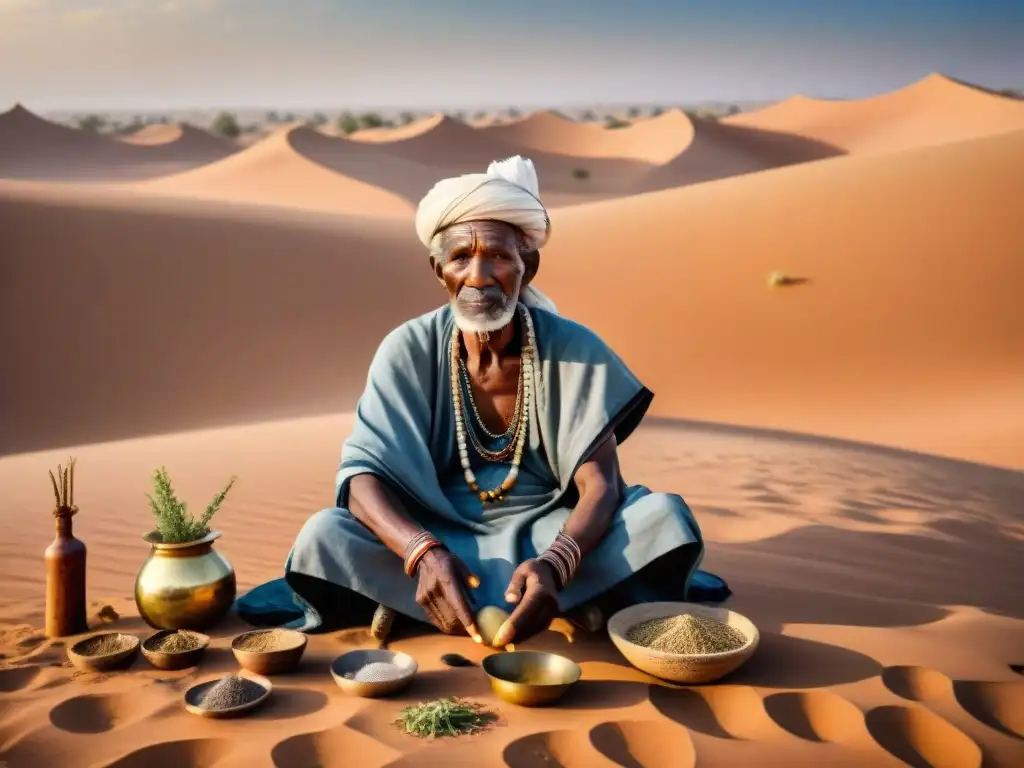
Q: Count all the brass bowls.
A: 1